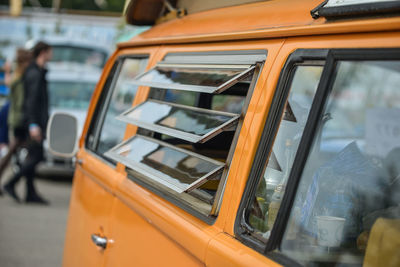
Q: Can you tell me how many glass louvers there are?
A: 3